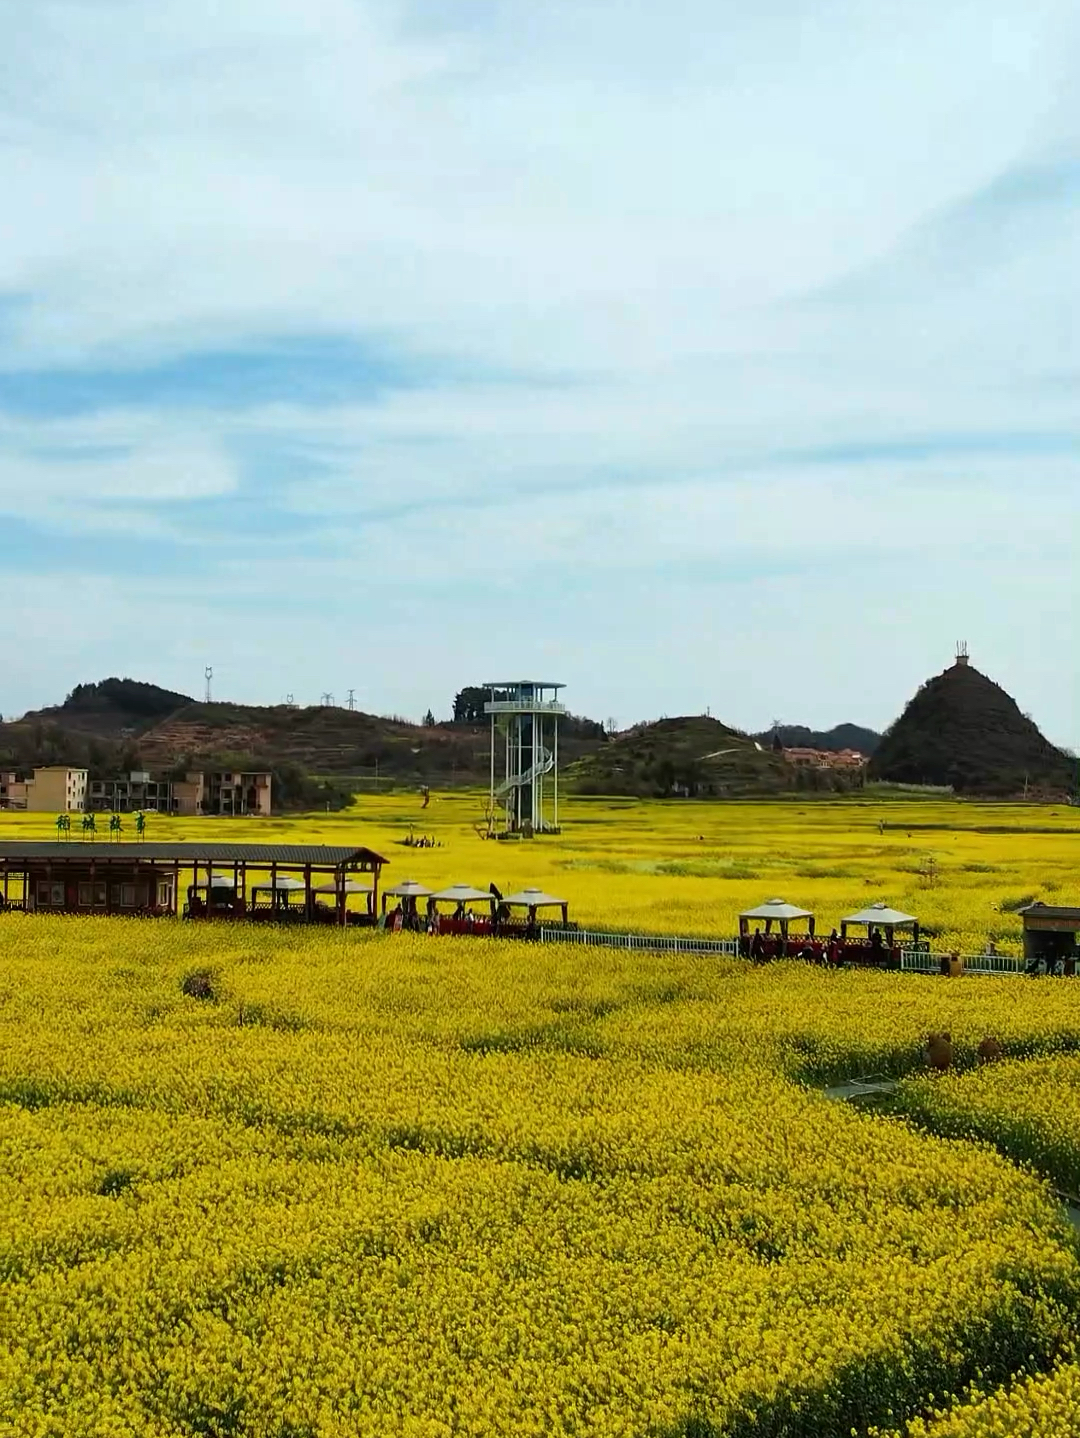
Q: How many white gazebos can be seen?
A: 8